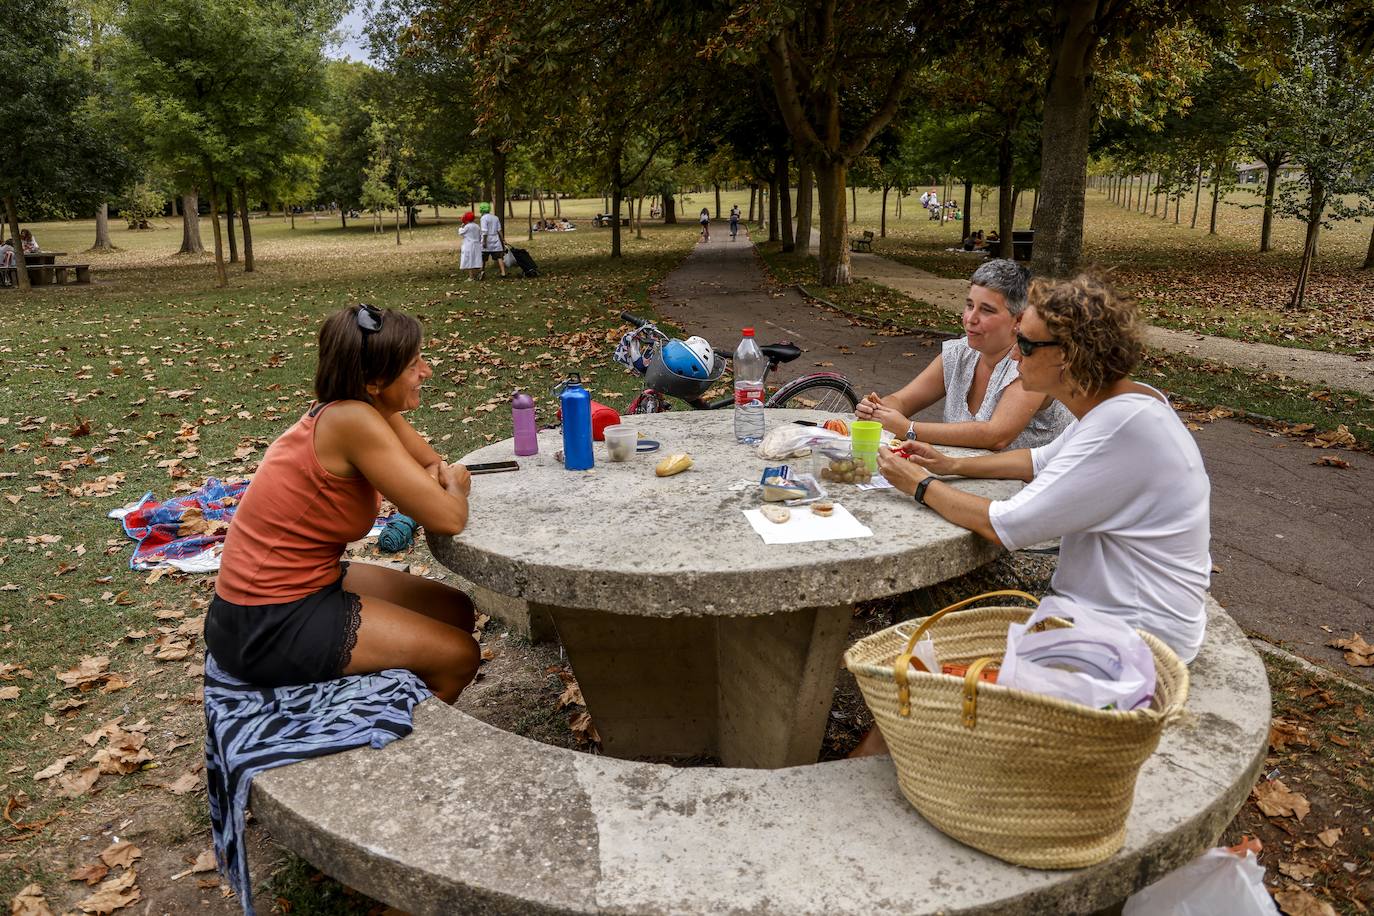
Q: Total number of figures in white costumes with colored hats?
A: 2